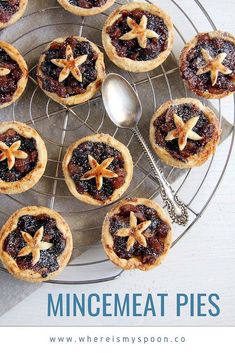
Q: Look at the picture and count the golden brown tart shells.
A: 11